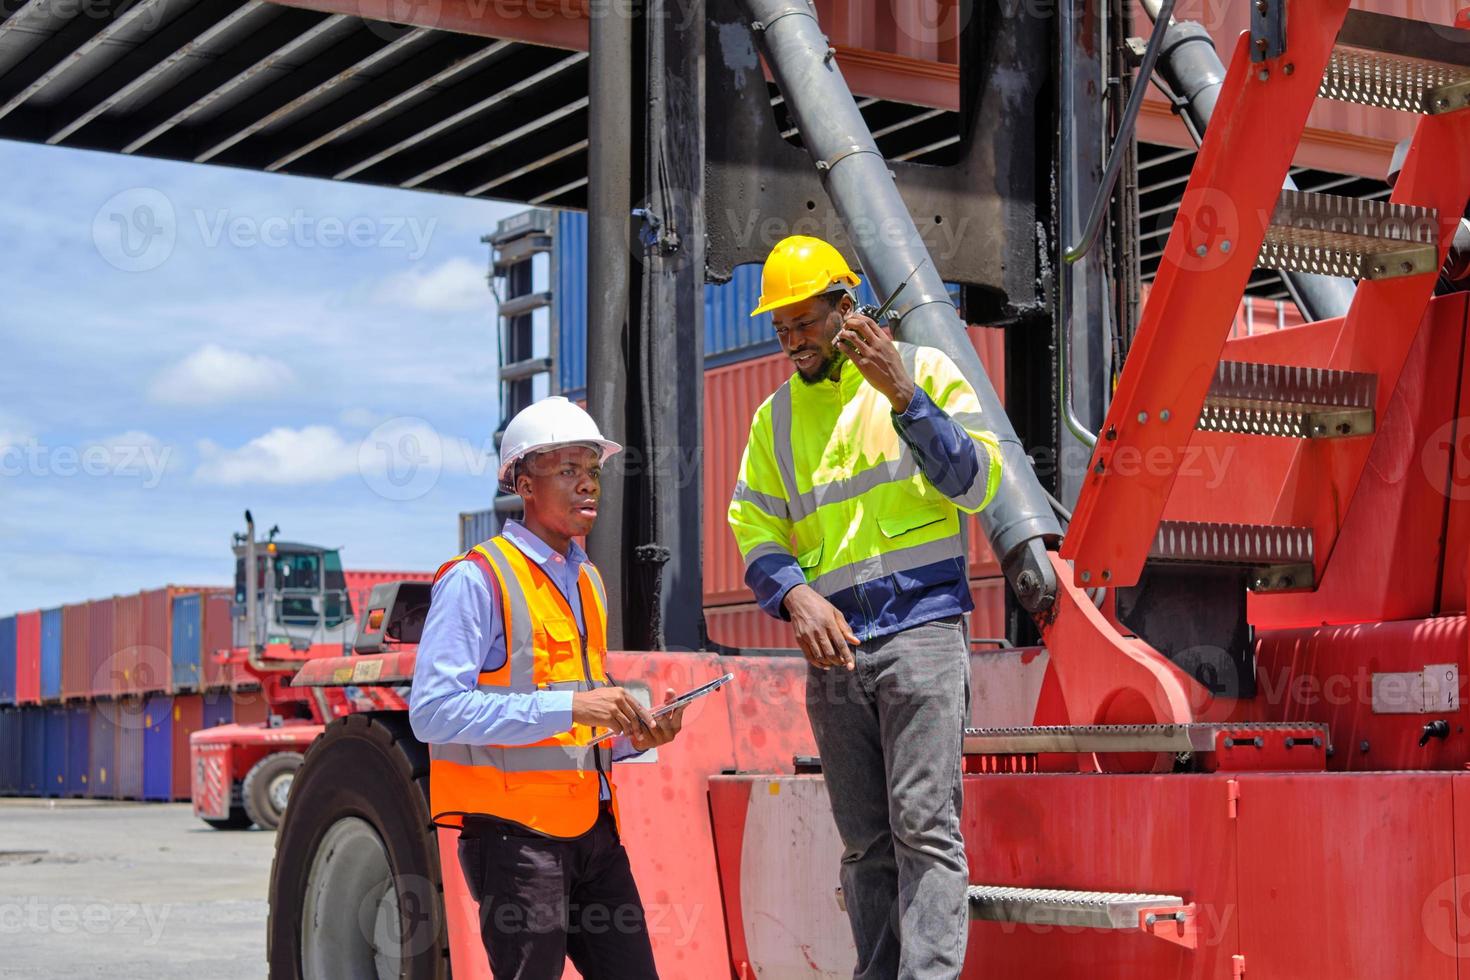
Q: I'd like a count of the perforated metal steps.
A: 6